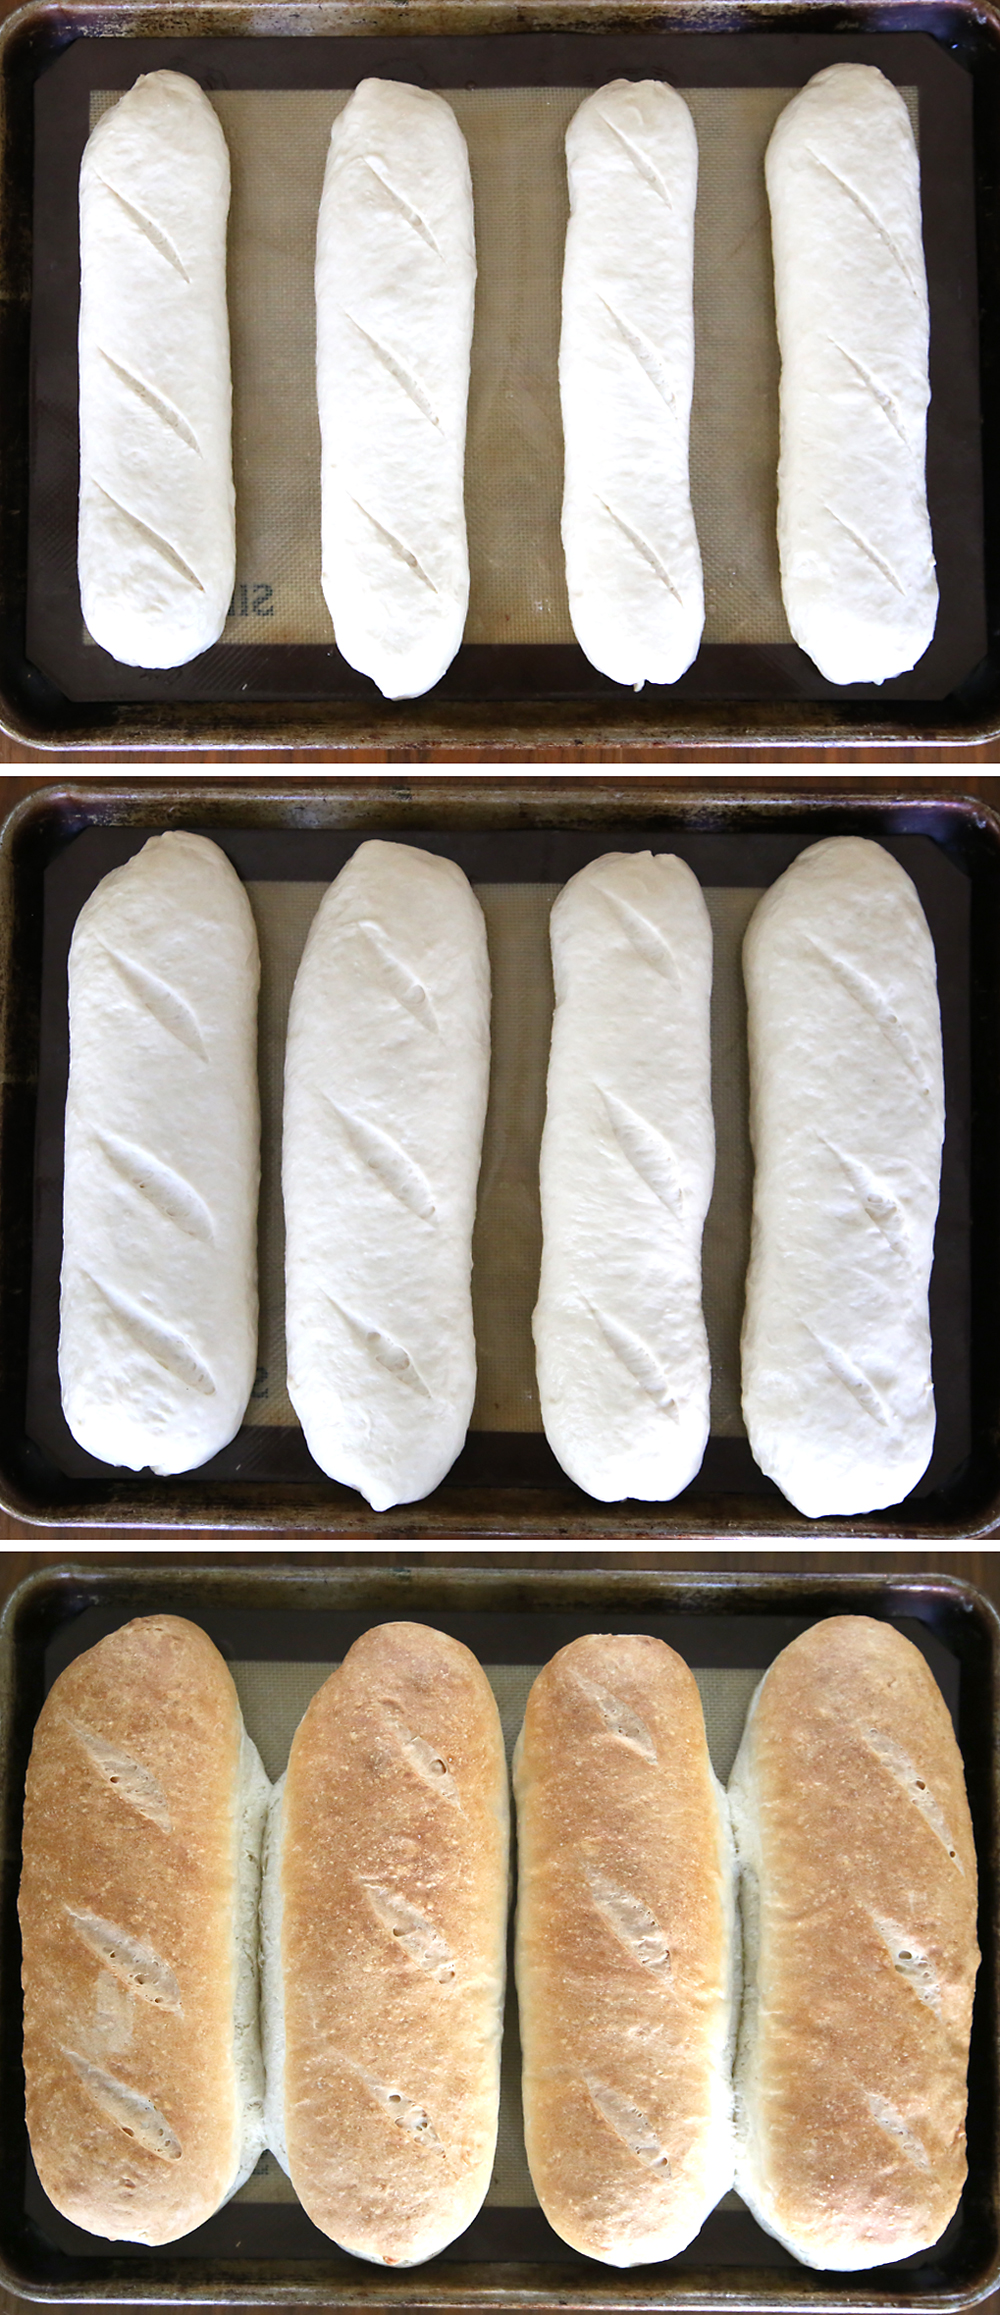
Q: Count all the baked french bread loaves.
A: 4